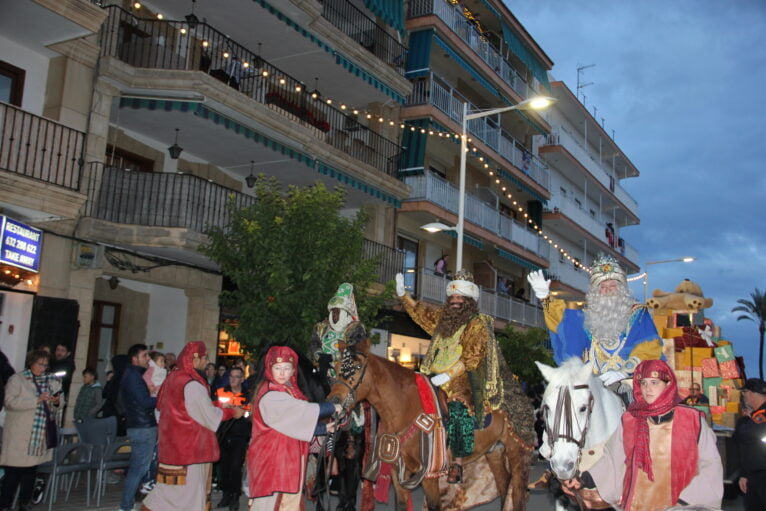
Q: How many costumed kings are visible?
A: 3